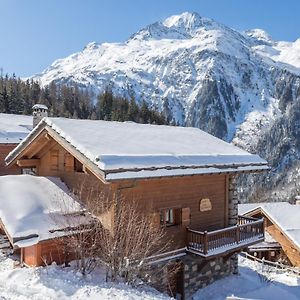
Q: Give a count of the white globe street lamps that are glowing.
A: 0